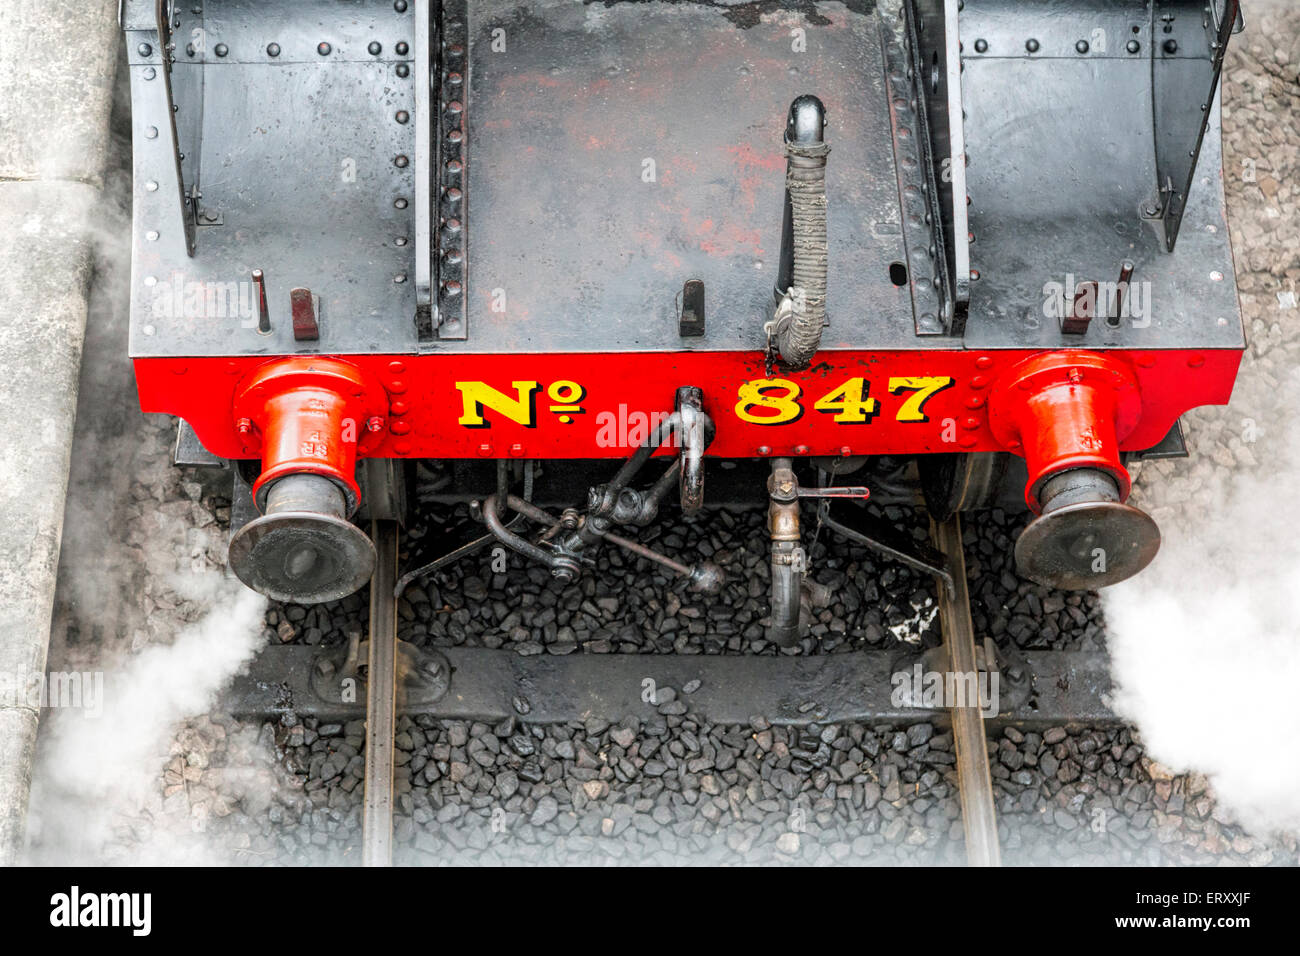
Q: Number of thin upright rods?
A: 2